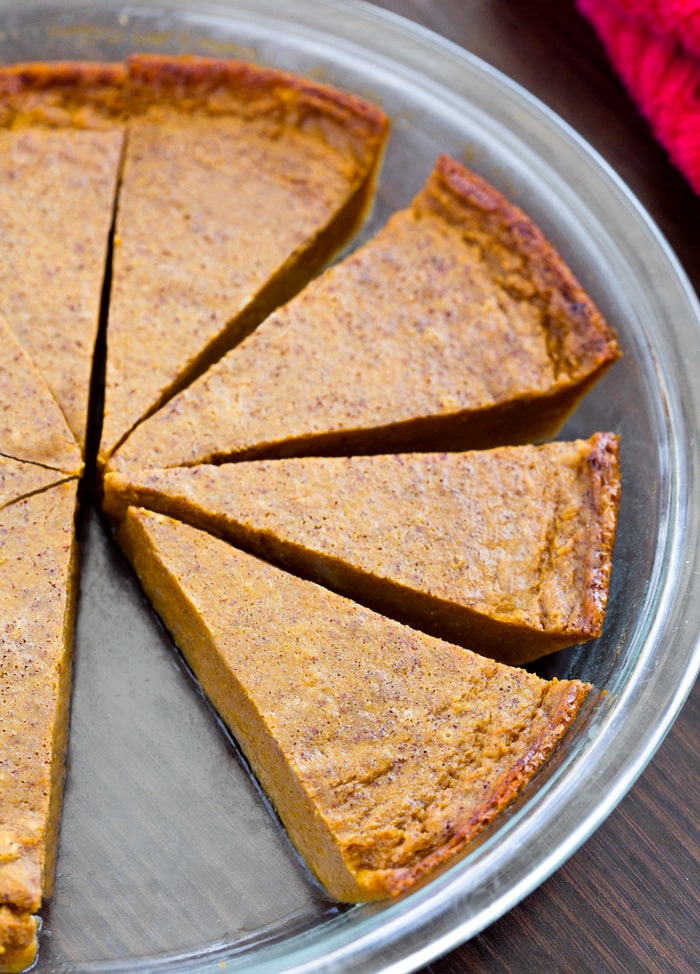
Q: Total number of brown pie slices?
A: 8